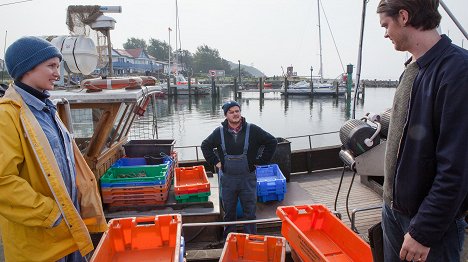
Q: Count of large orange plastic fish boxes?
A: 3